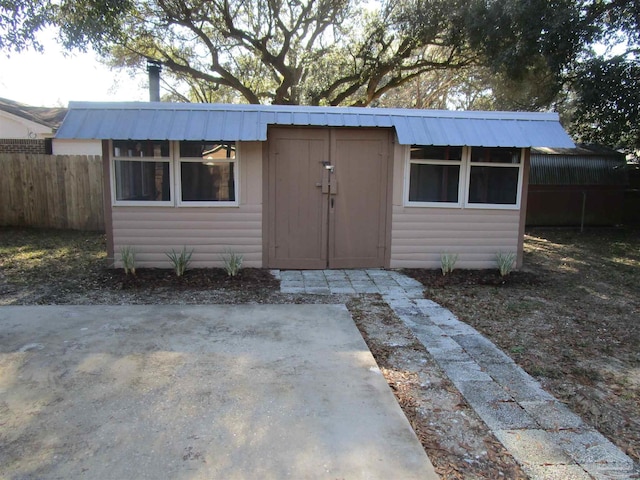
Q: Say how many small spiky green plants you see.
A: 5